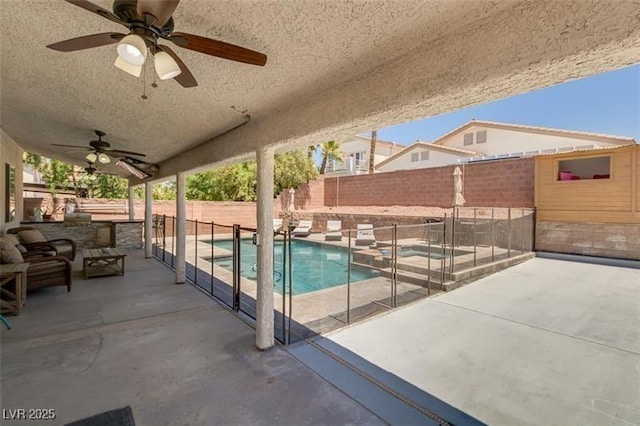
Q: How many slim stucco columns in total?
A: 4